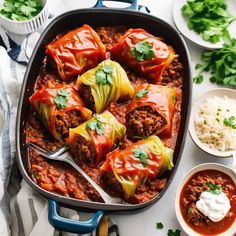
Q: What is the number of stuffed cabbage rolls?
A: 7